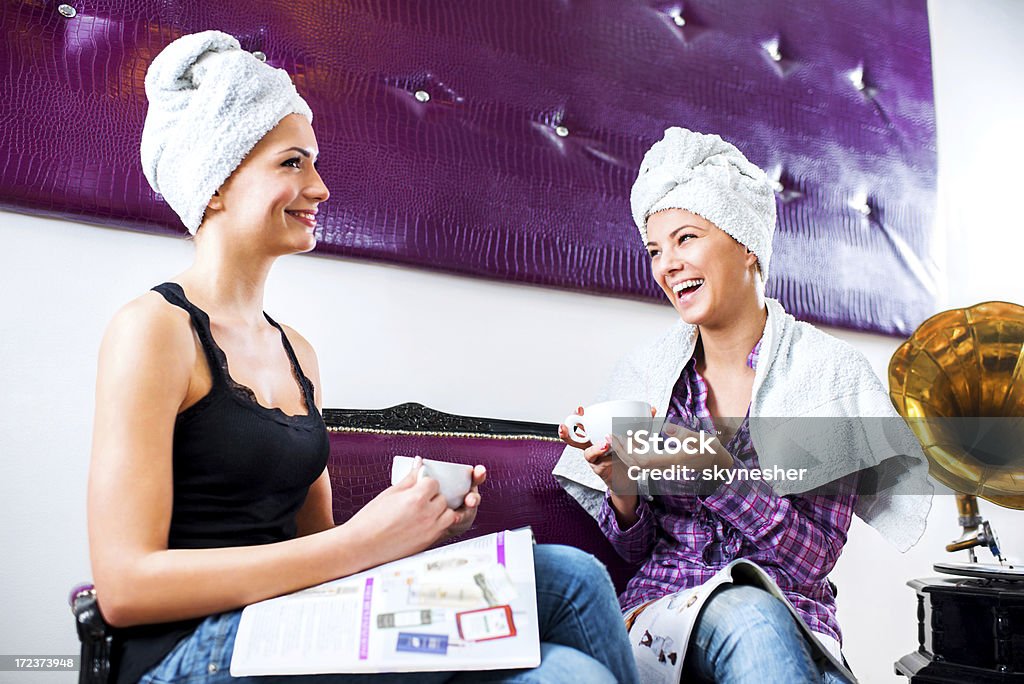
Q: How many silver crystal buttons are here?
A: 9